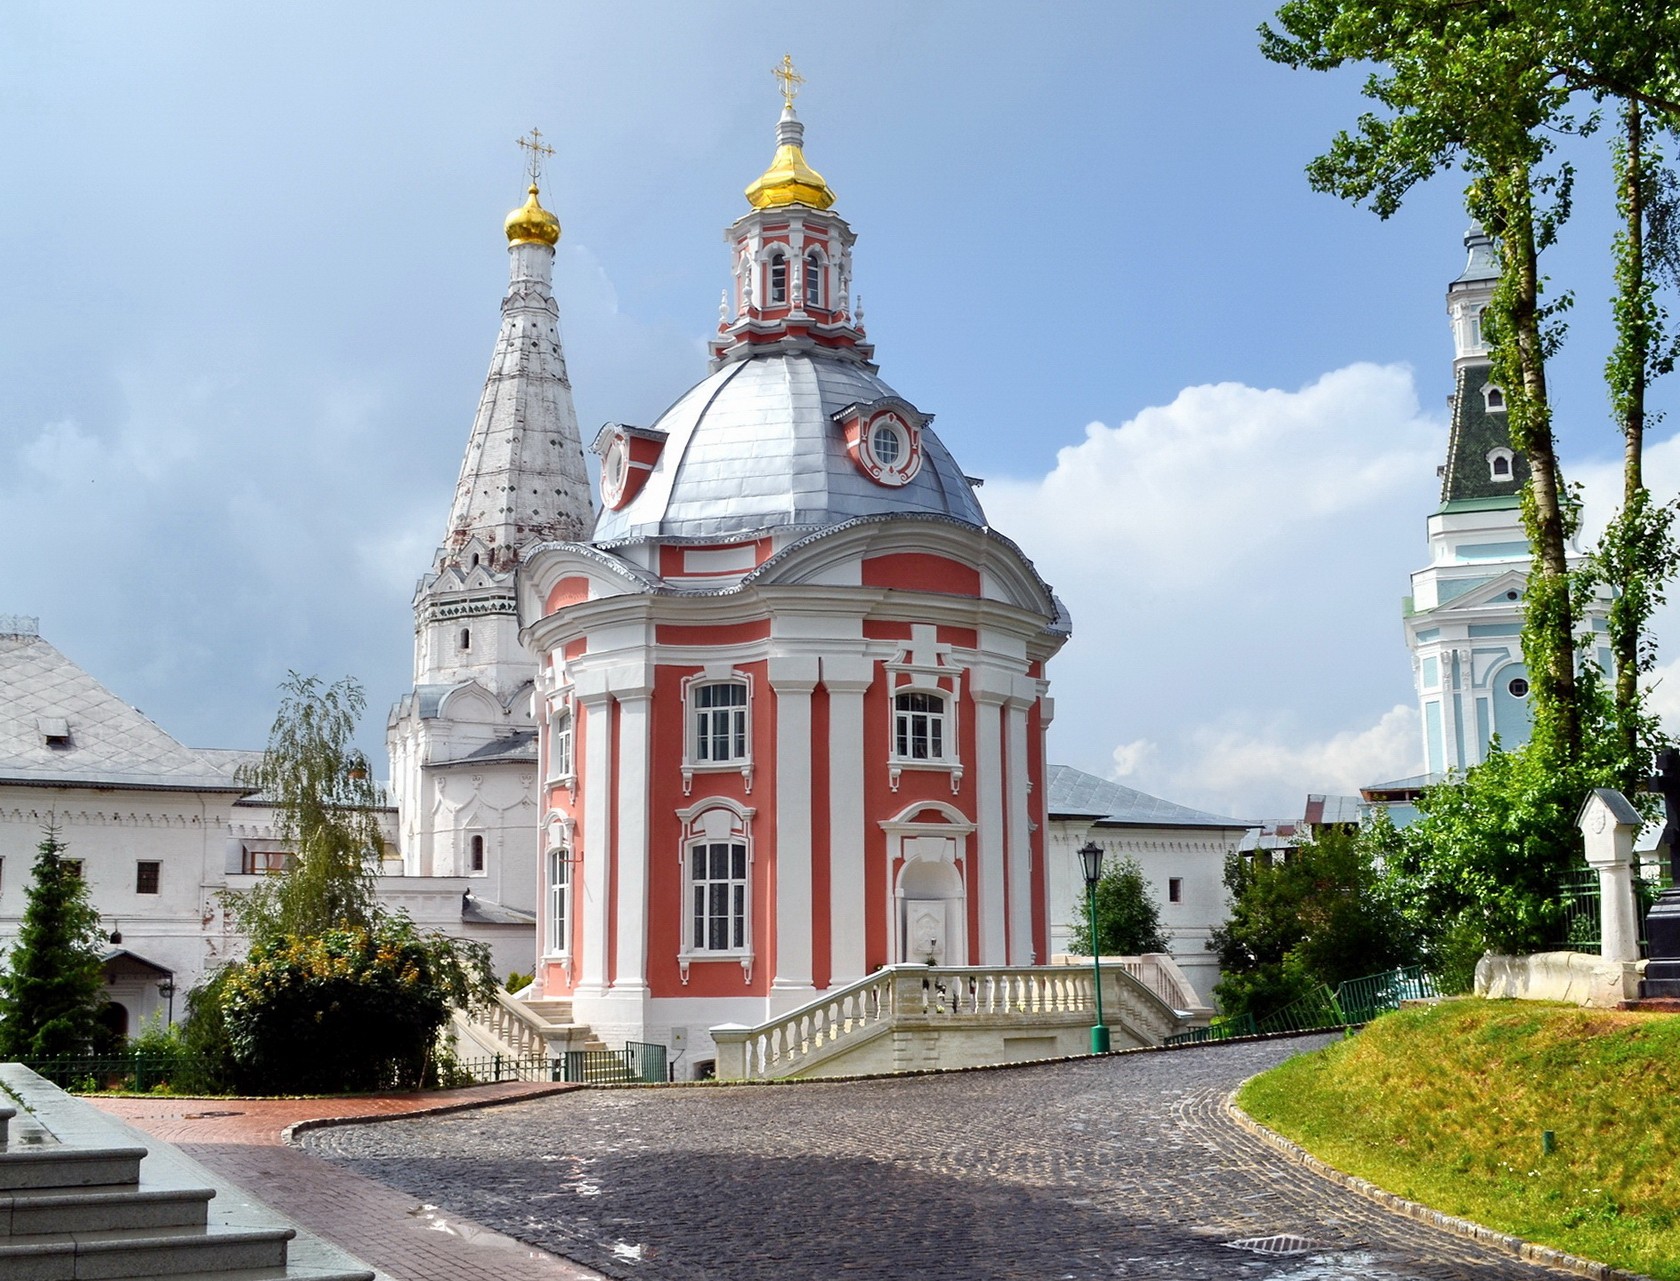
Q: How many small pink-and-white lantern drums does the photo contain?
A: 1